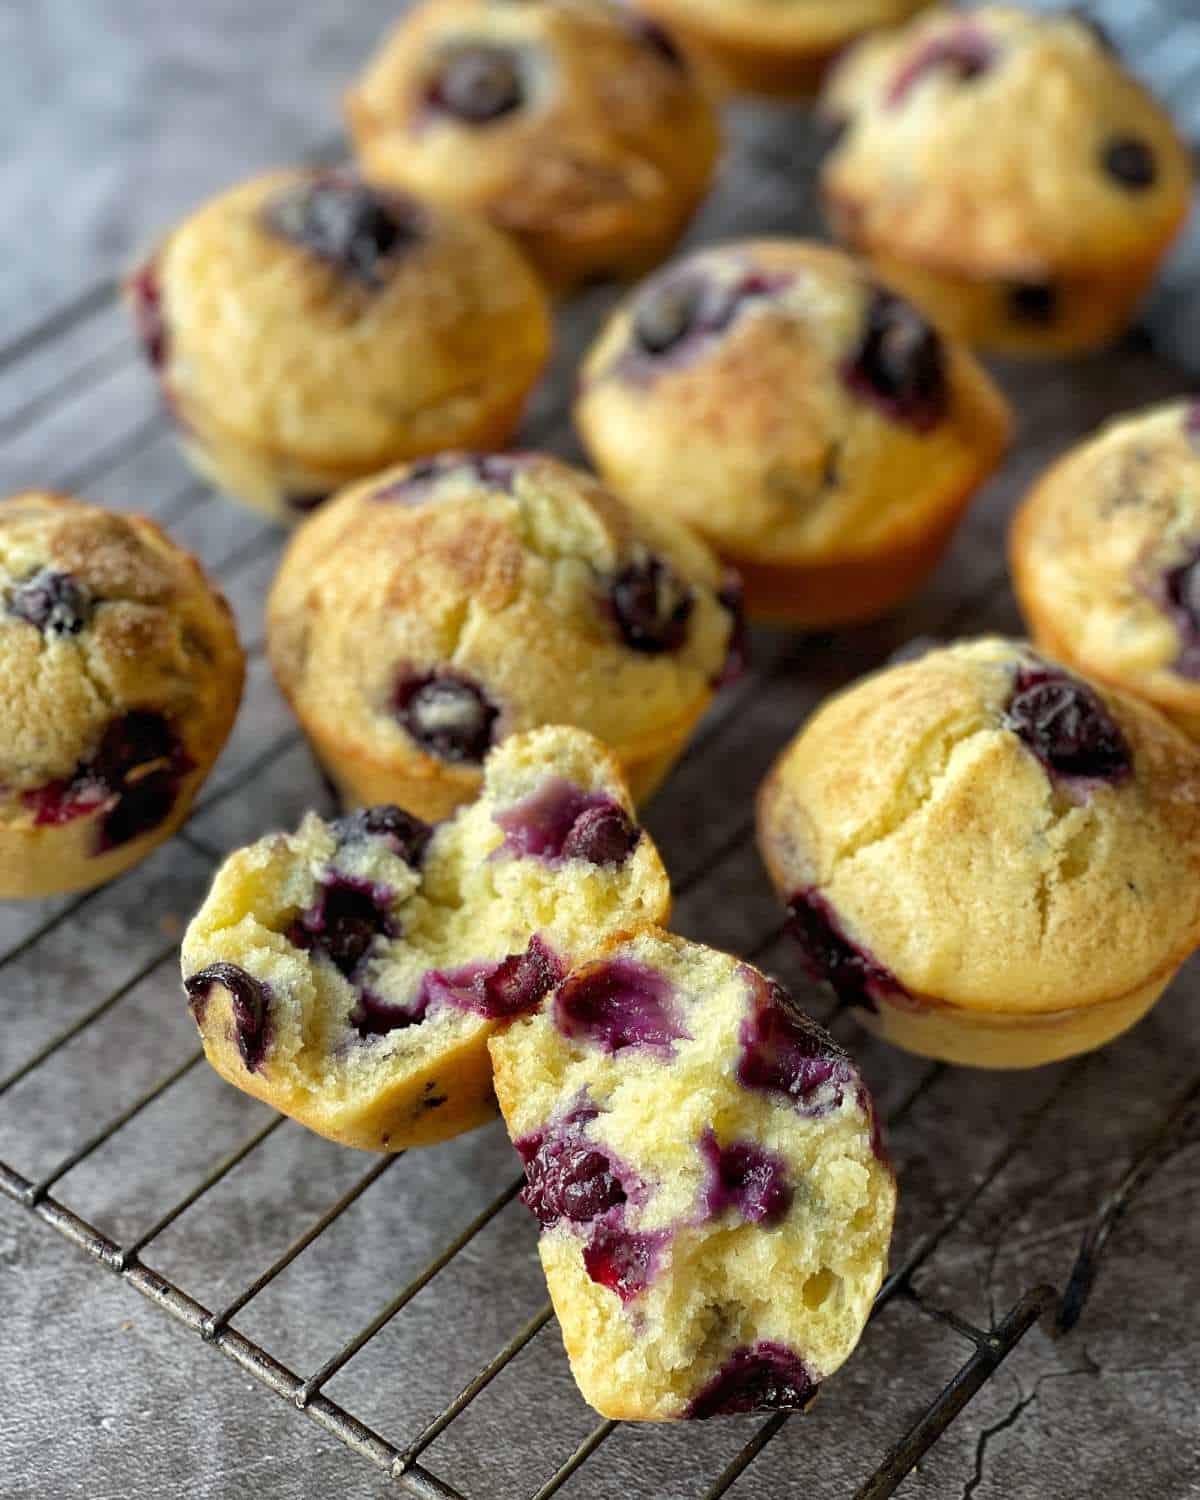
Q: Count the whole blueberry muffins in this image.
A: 9